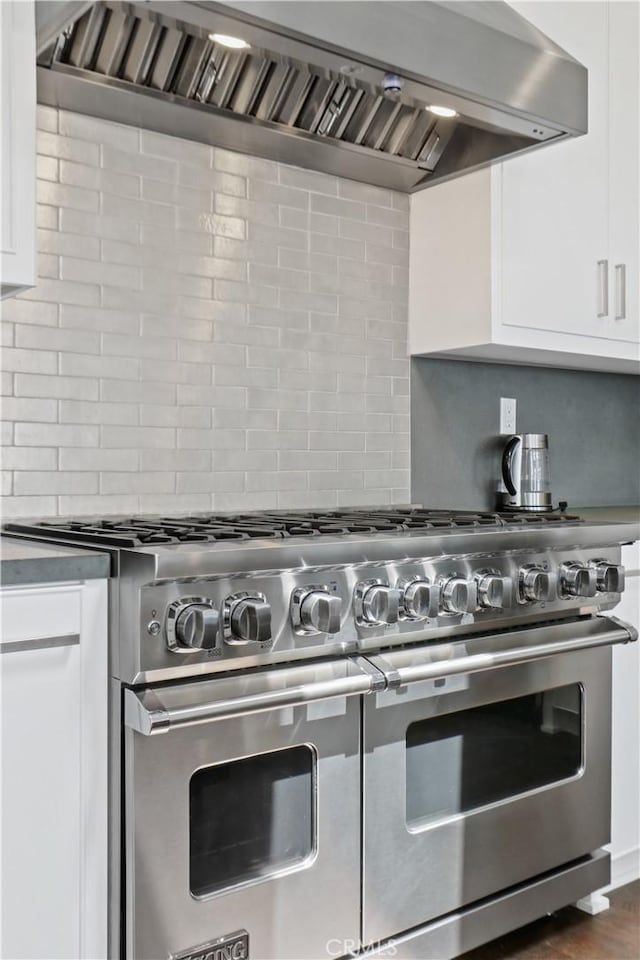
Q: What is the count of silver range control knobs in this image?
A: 10